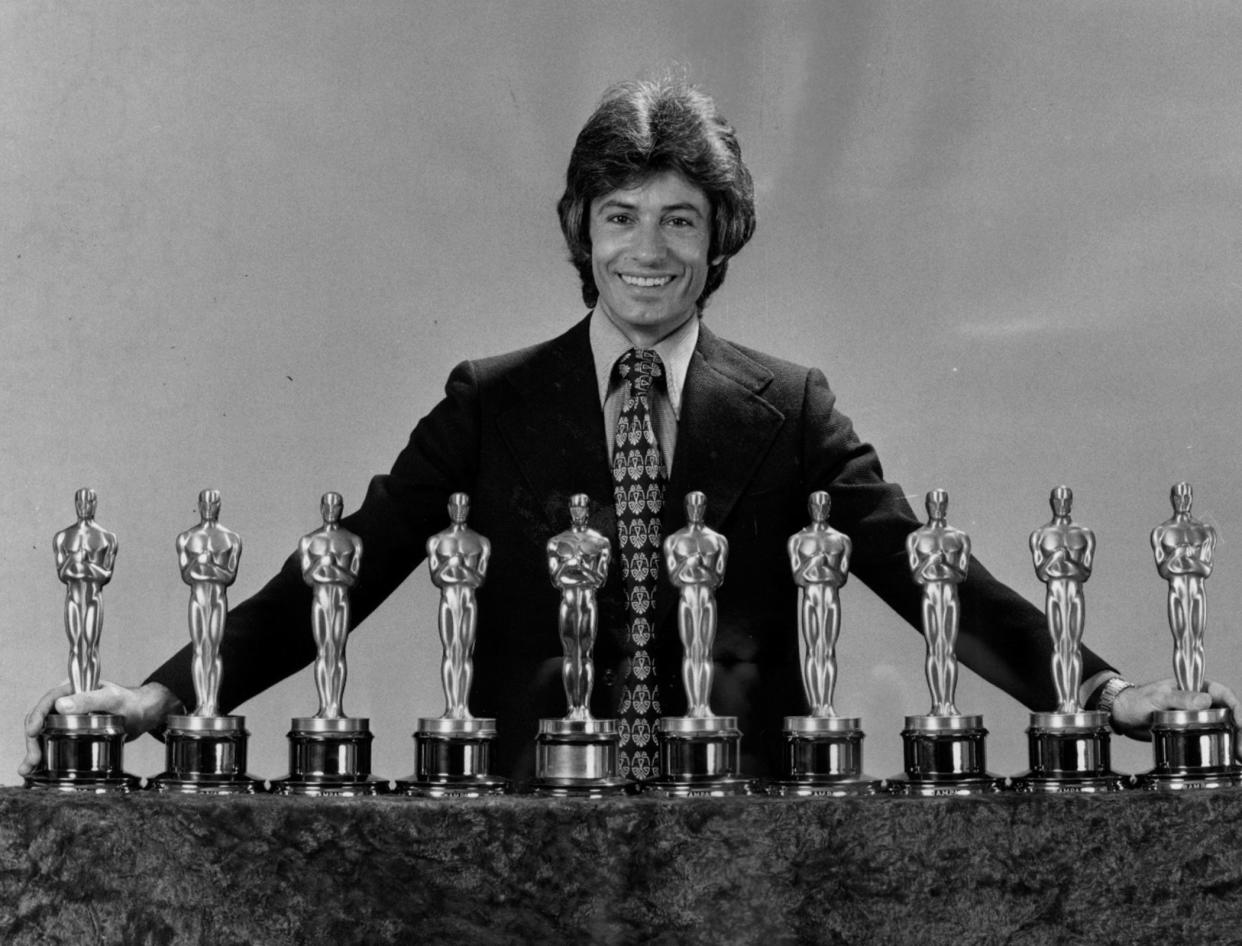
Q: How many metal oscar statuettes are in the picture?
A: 10